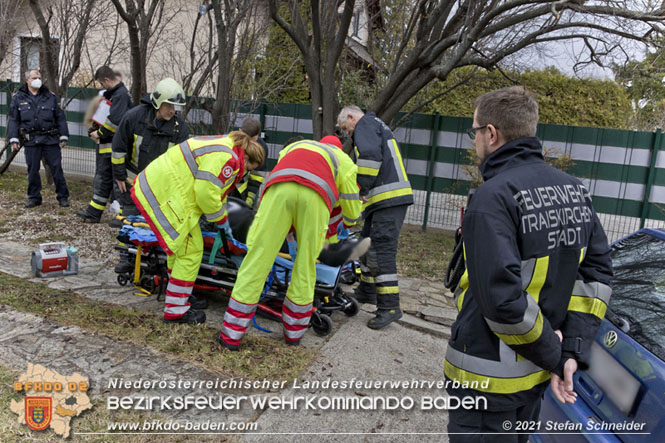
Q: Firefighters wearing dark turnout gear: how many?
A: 5